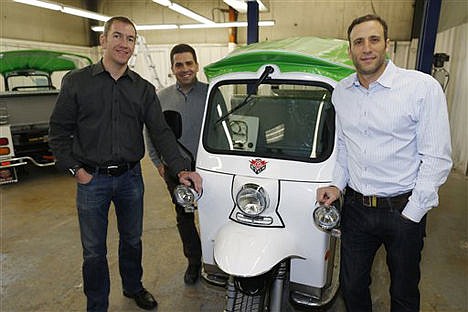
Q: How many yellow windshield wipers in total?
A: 0